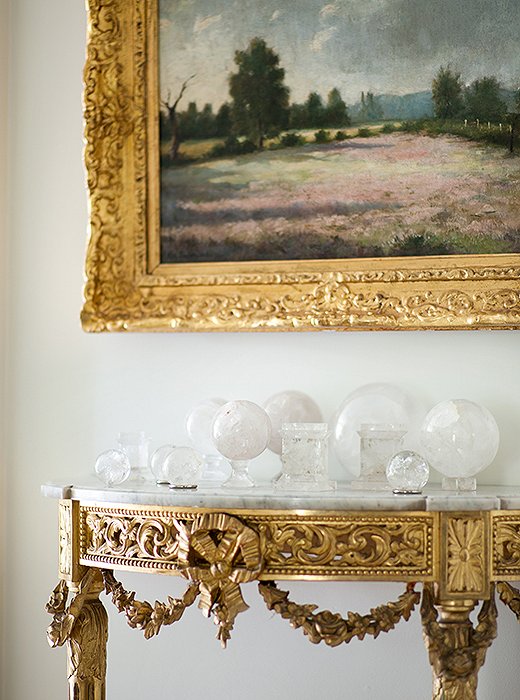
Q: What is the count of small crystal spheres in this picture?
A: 4